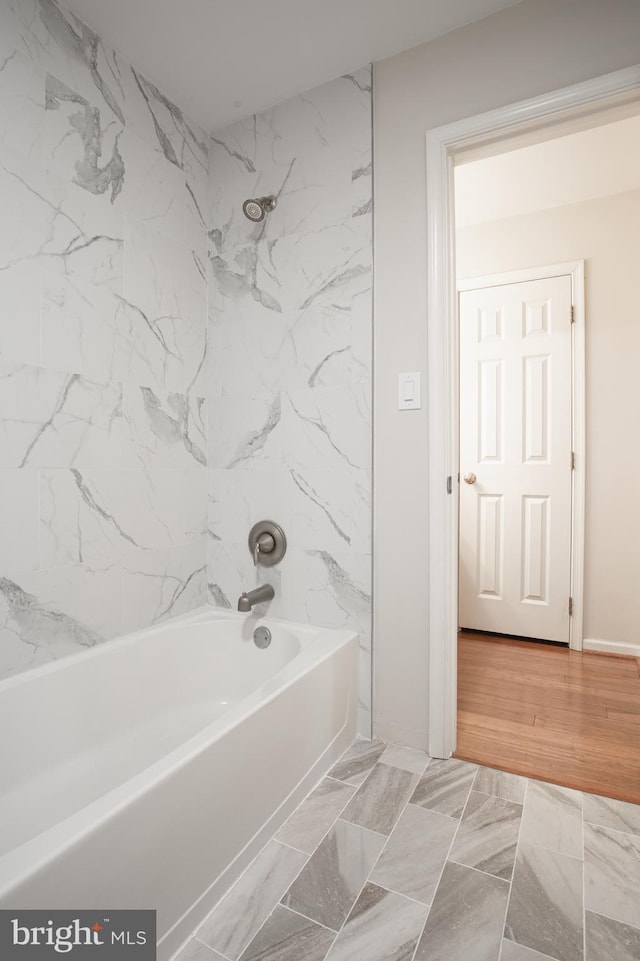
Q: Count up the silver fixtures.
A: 4